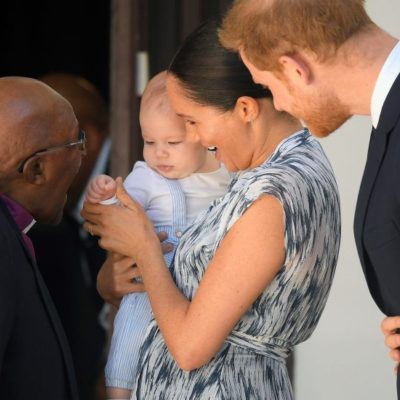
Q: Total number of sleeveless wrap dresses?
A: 1